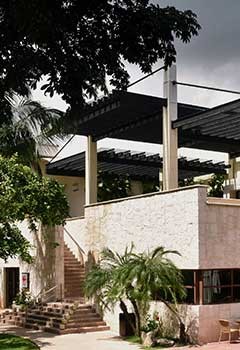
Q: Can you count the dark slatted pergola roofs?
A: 3